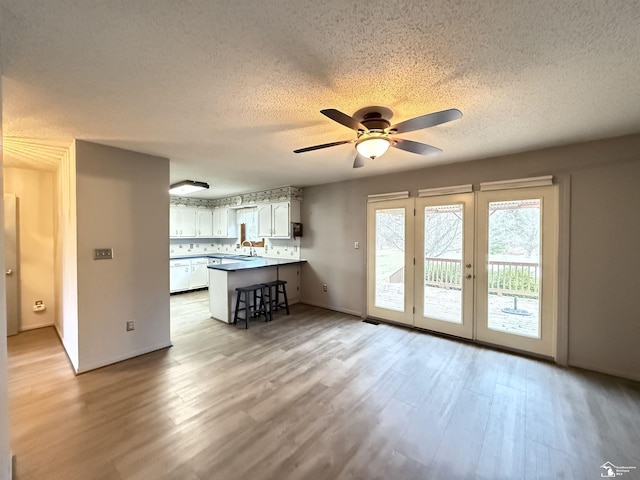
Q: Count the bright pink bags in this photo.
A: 0